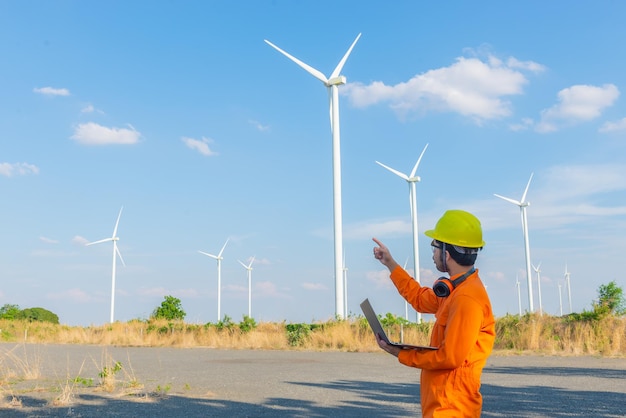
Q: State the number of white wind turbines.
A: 12